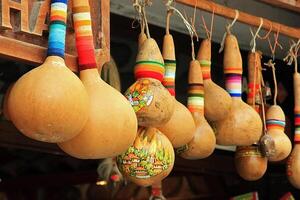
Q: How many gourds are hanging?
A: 11